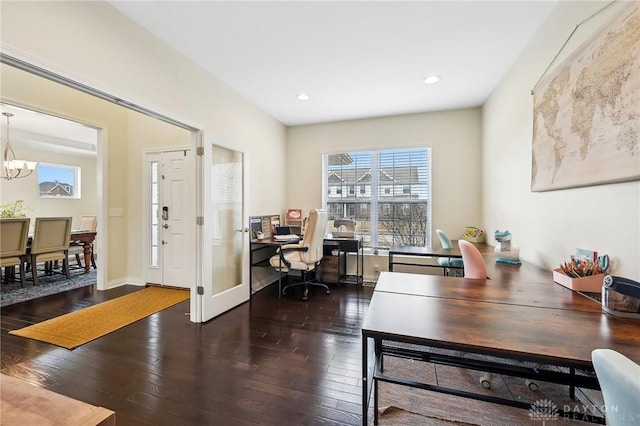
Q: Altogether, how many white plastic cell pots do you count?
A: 0